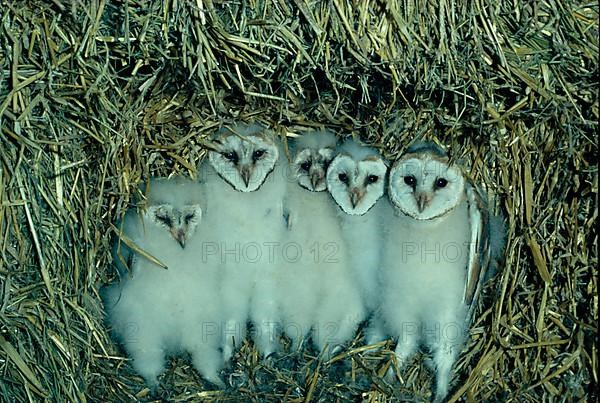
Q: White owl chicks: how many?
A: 5